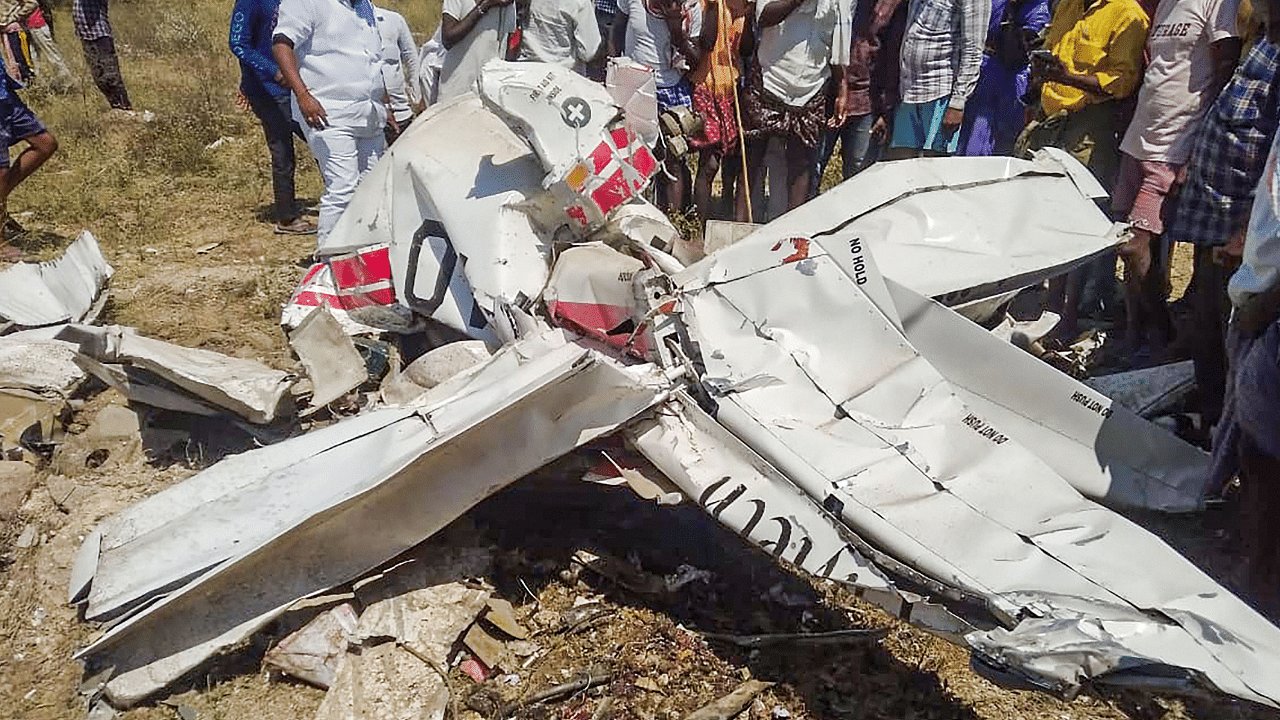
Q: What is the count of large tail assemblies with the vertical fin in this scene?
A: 1